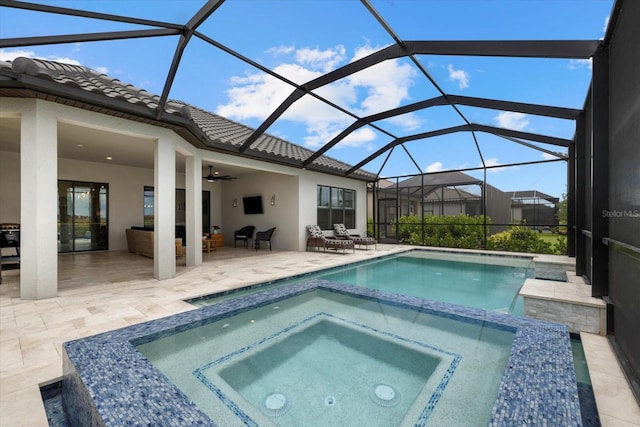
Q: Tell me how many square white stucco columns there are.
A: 3